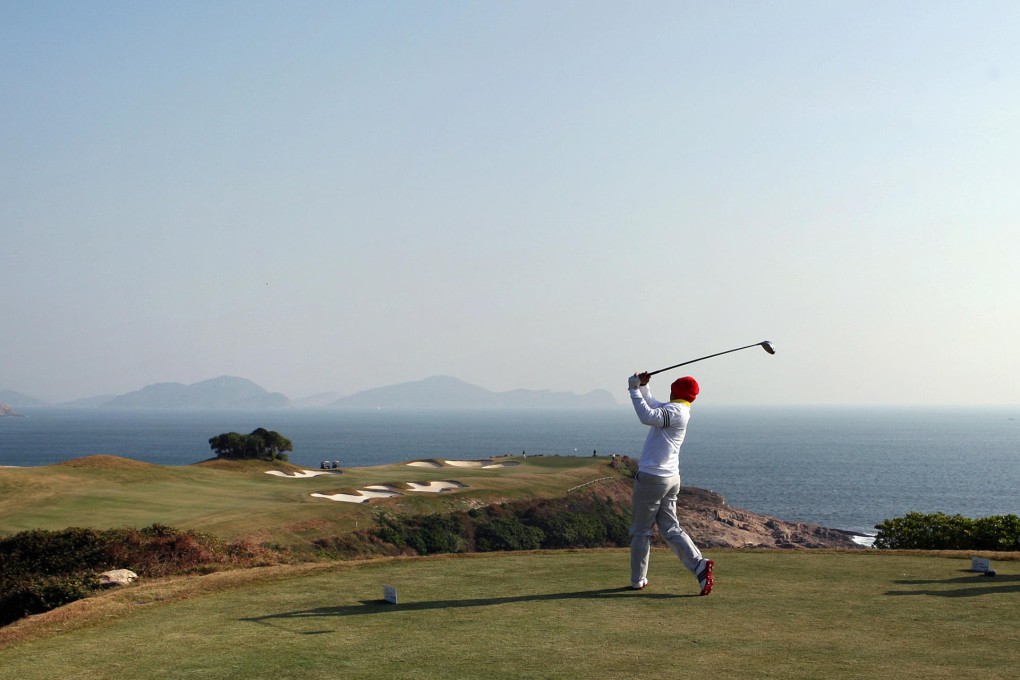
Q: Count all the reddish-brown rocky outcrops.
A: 1